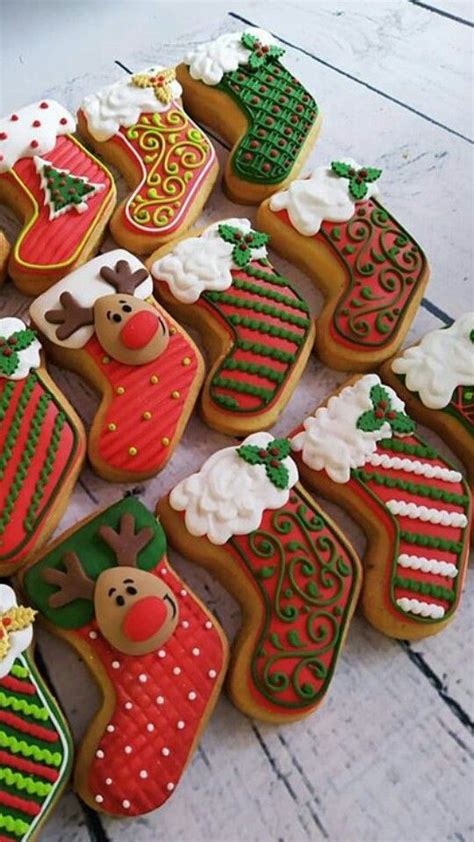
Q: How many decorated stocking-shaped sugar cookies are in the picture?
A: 12